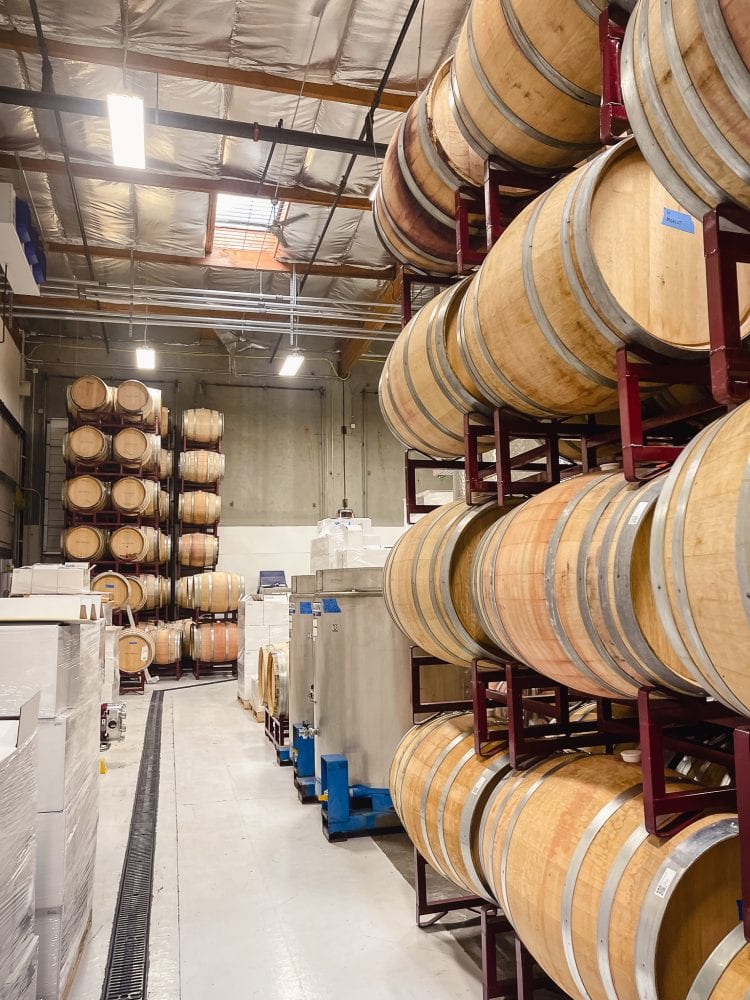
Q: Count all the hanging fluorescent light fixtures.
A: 3